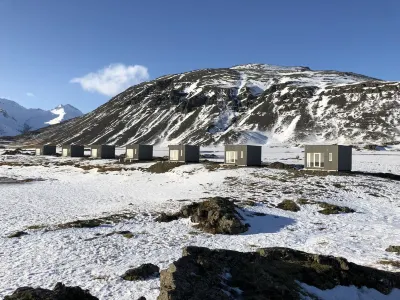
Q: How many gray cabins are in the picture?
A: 7